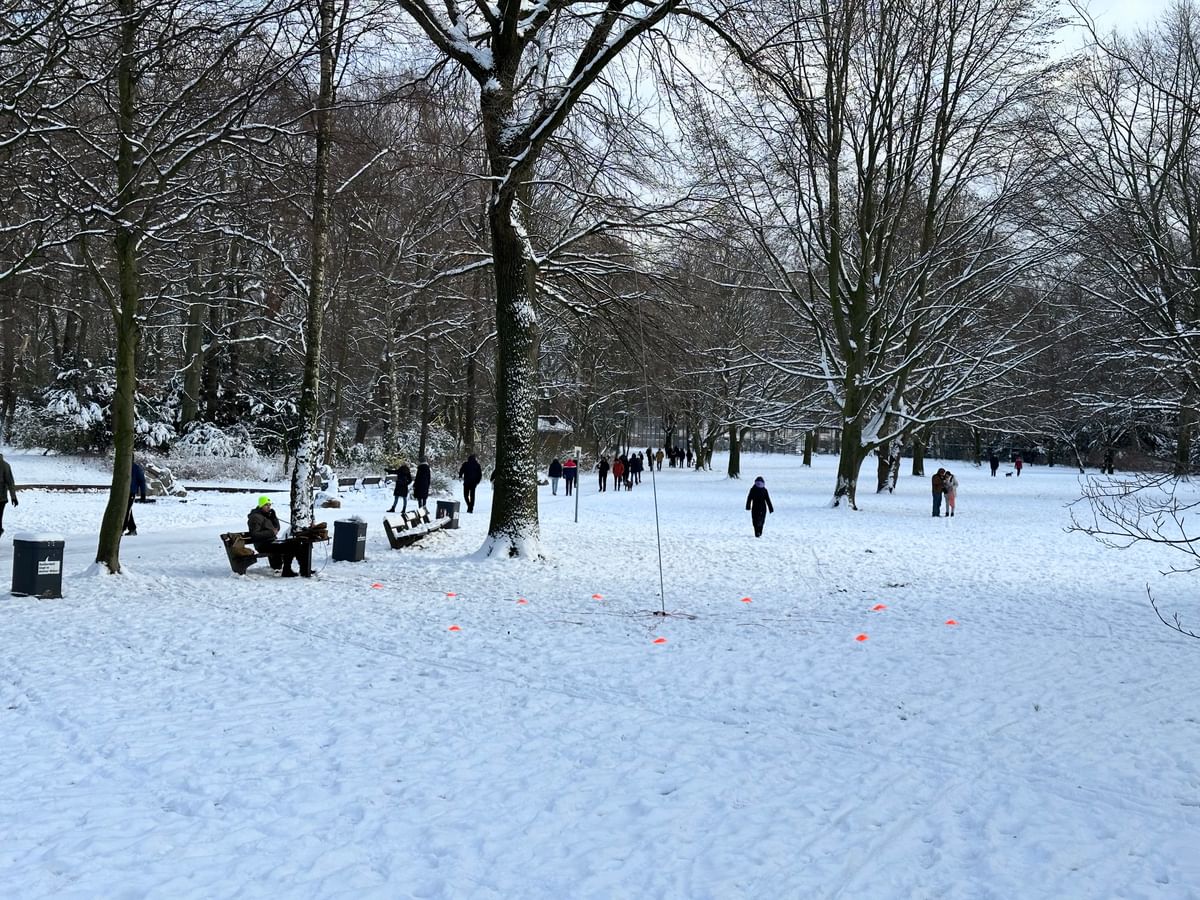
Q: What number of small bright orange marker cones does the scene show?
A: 10